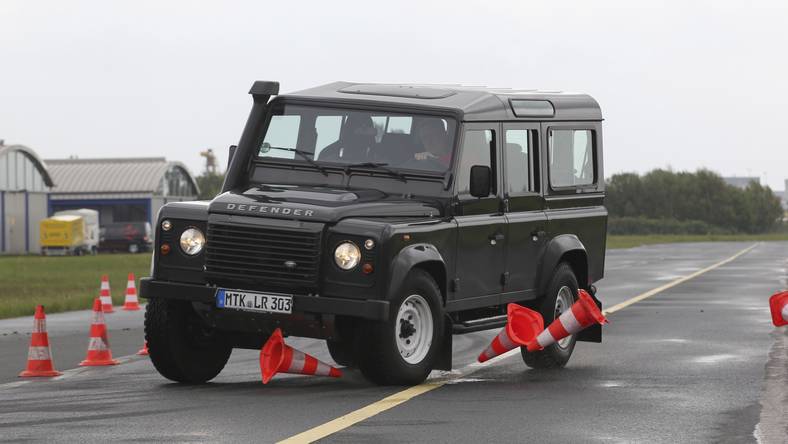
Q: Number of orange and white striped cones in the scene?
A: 9